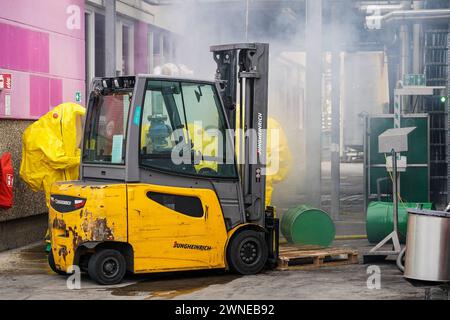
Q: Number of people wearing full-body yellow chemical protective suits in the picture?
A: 3